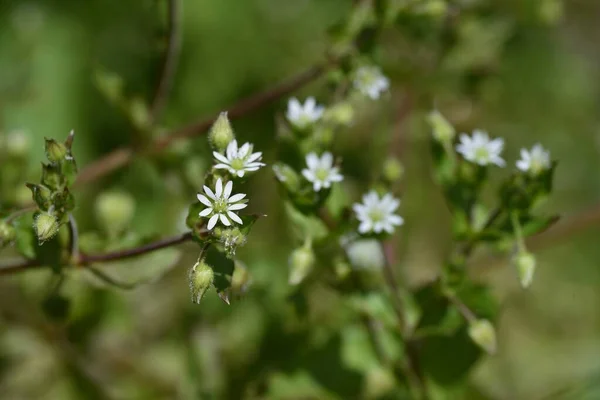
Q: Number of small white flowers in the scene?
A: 8